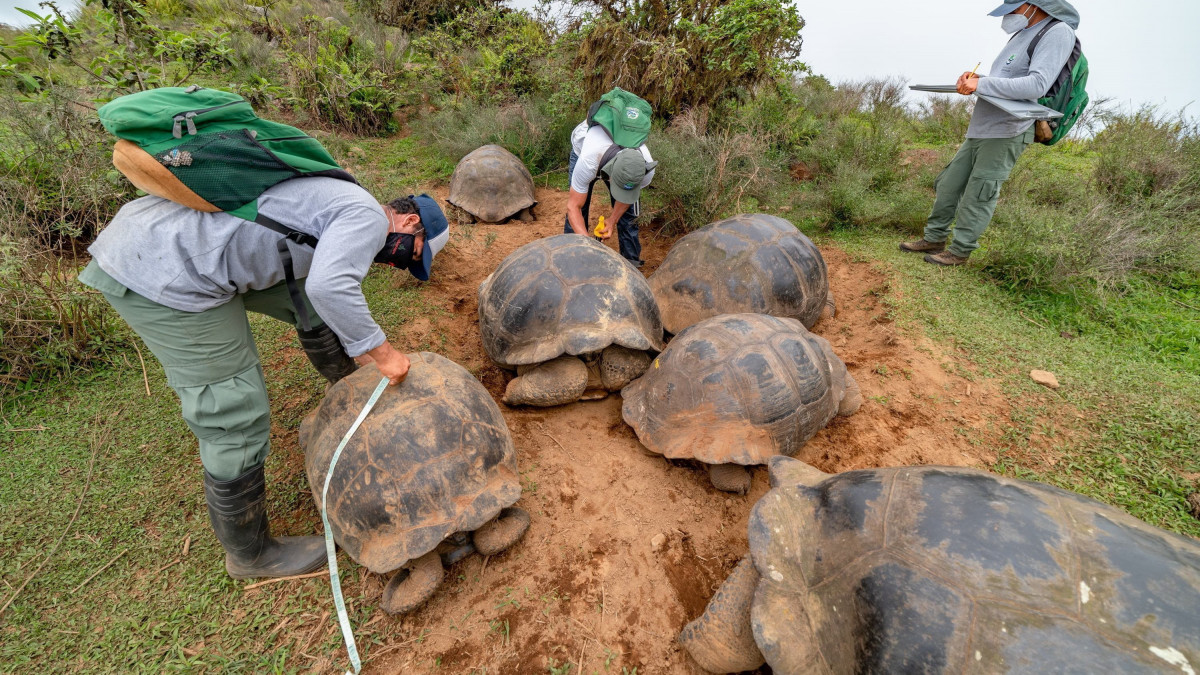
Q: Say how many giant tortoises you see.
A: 6